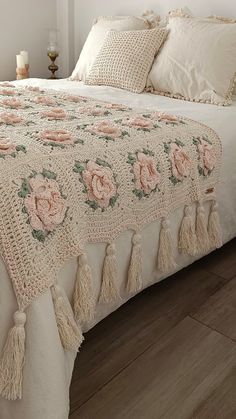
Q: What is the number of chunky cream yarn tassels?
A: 9